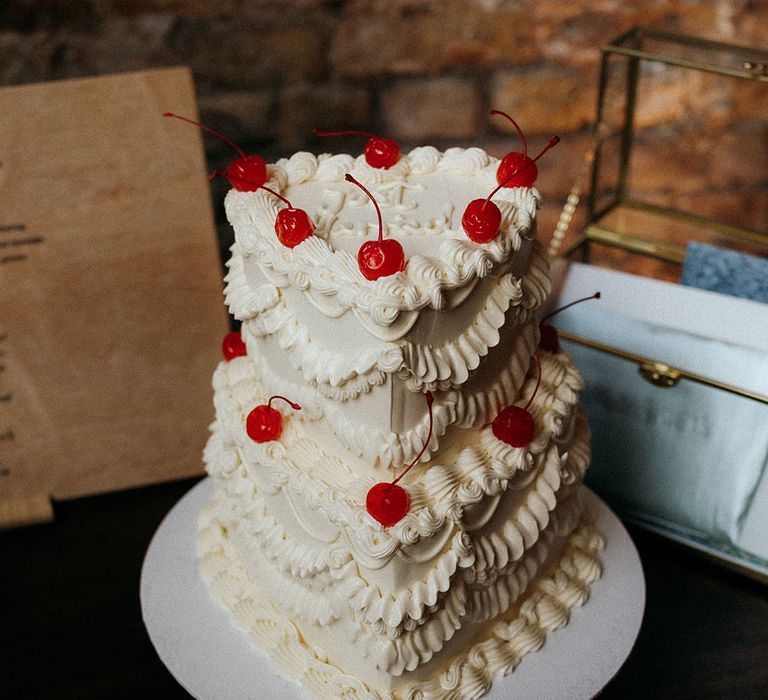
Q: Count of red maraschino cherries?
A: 11